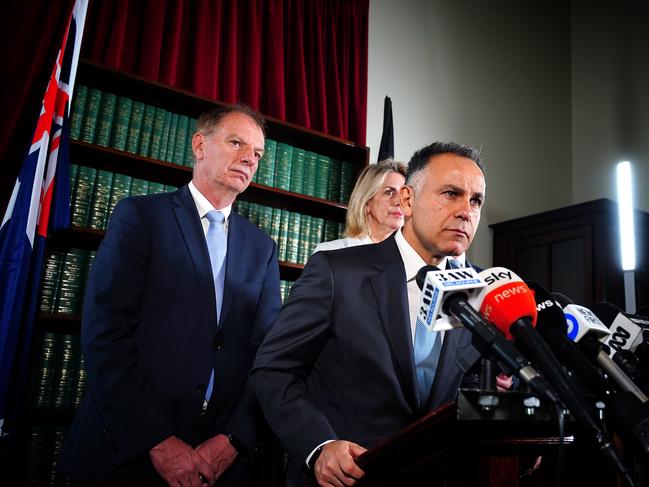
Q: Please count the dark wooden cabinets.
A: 1